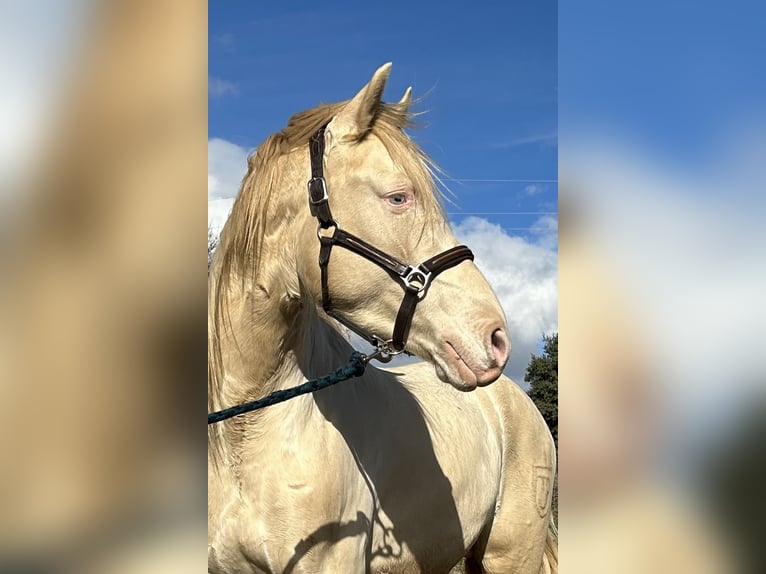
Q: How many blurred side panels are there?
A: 2